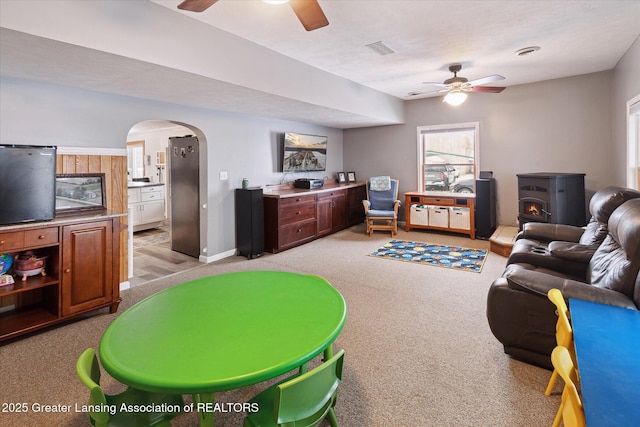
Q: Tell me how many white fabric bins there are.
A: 3